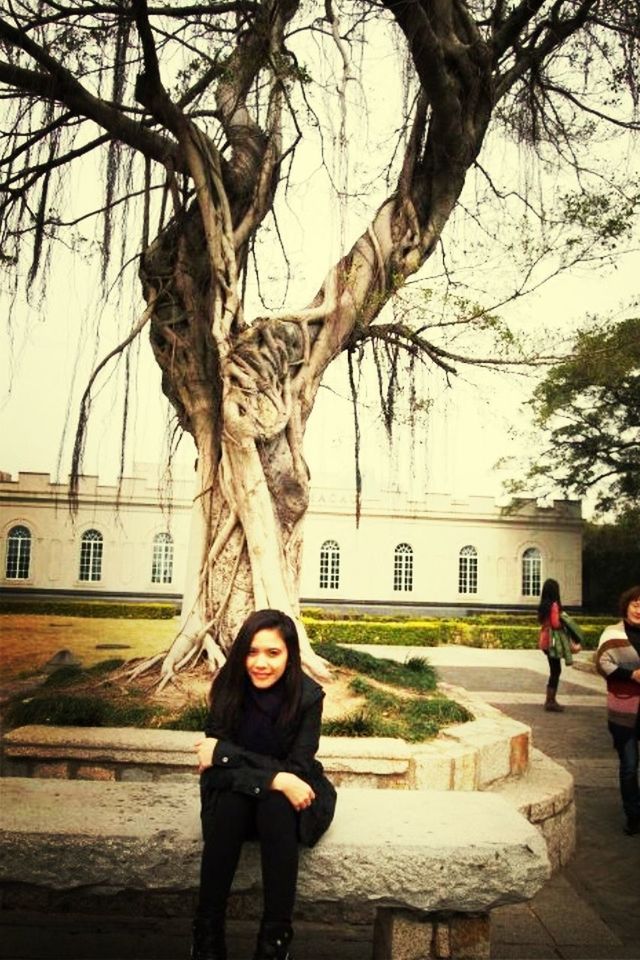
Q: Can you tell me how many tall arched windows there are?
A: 7